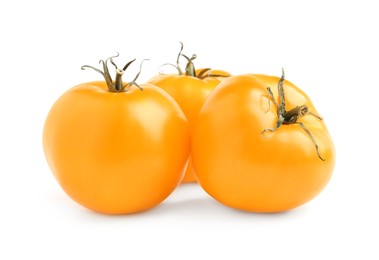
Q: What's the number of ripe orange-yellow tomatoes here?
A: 3